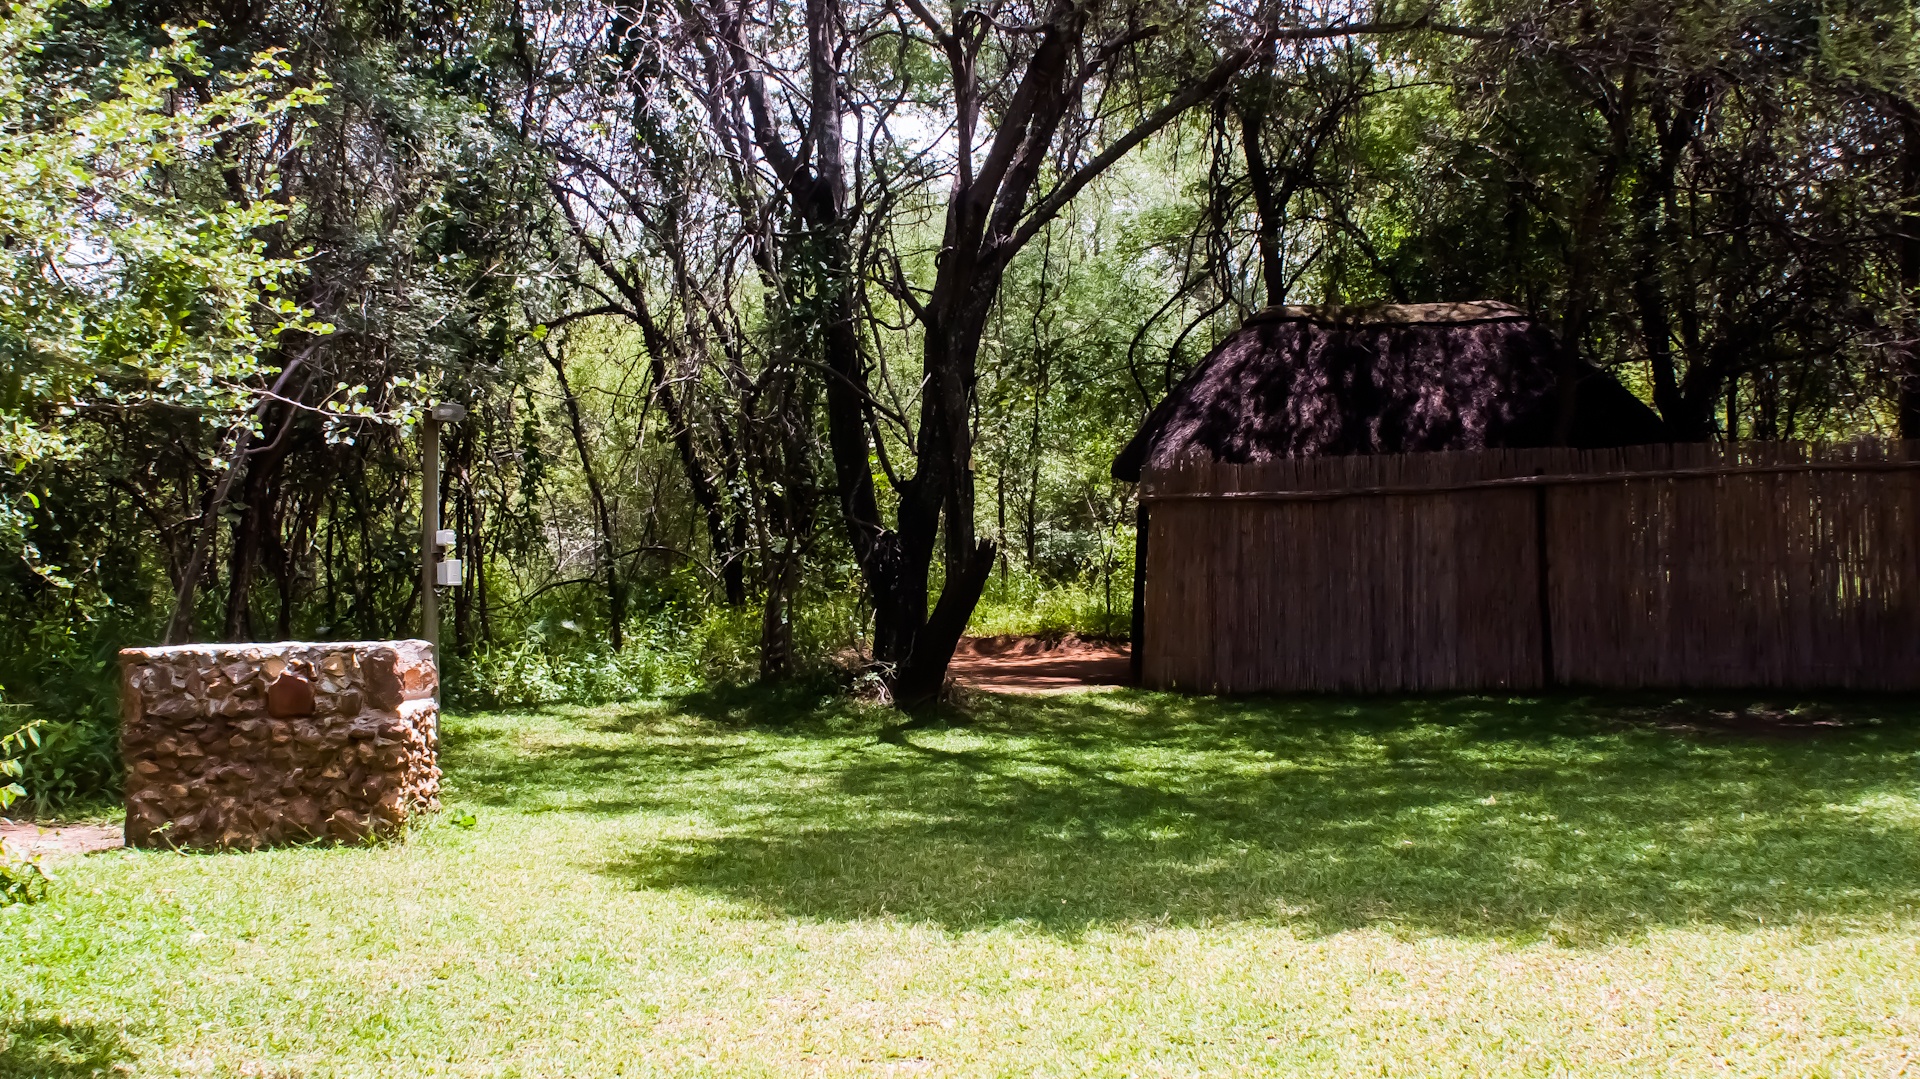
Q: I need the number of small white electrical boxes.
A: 2